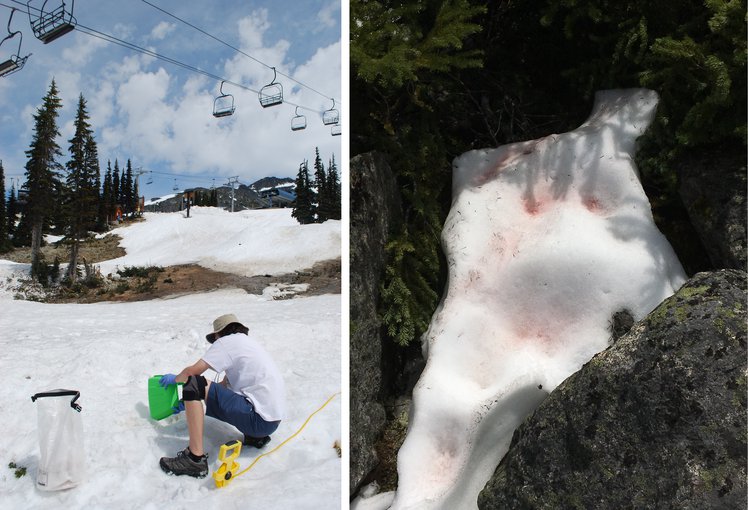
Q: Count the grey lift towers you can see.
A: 2